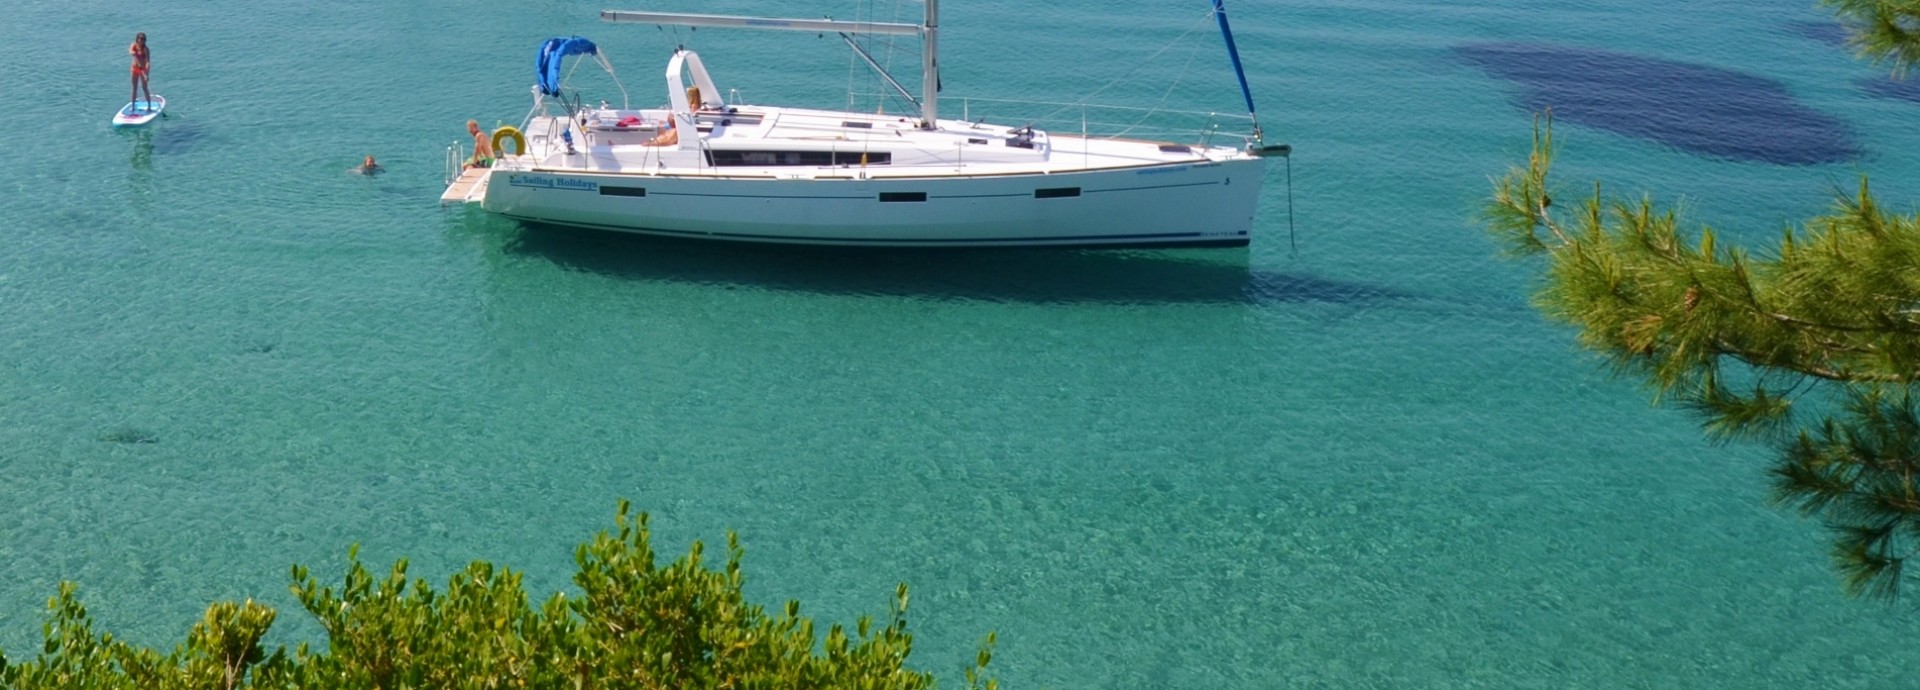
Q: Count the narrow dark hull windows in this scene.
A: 3